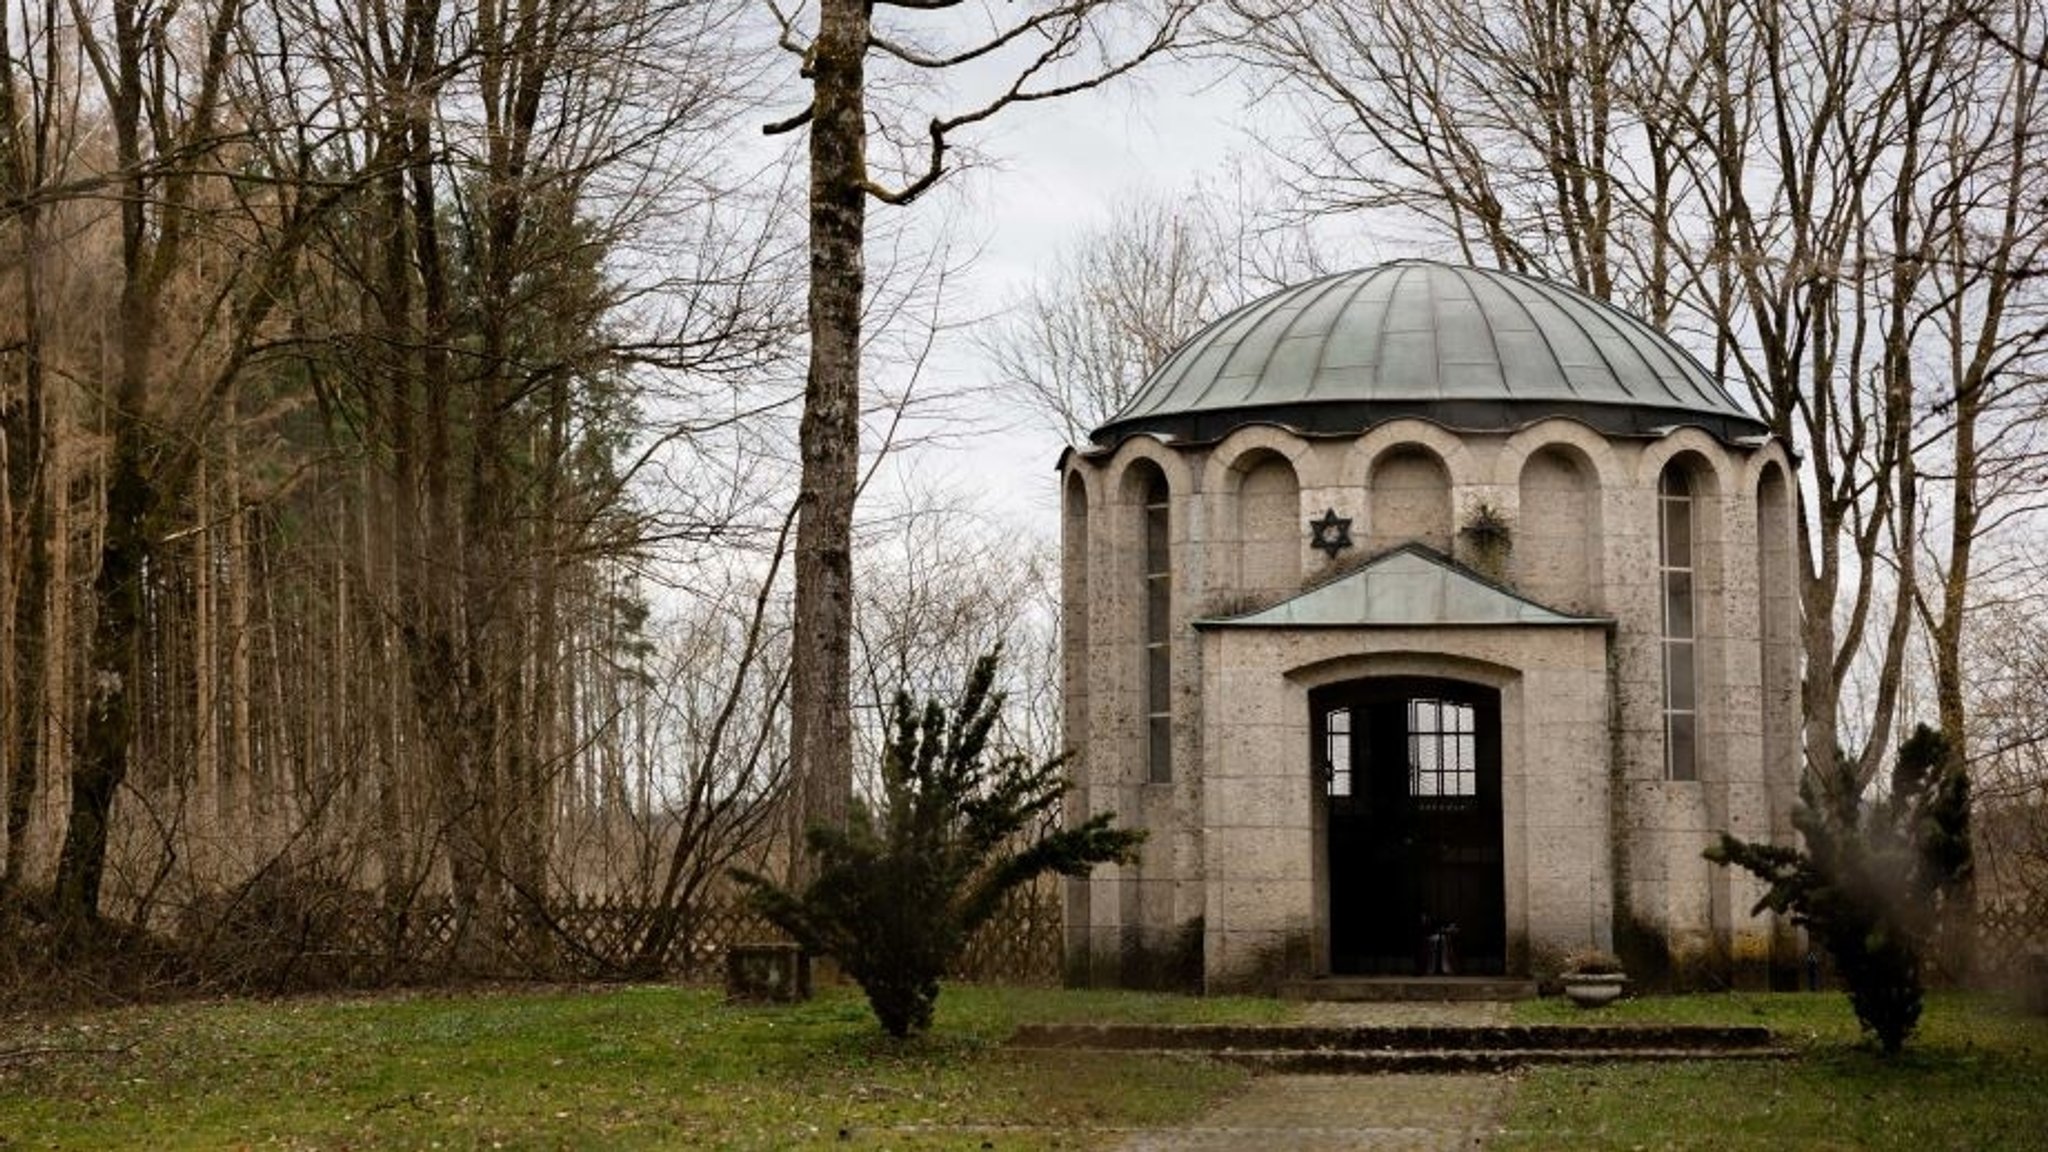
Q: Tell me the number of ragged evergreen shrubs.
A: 2